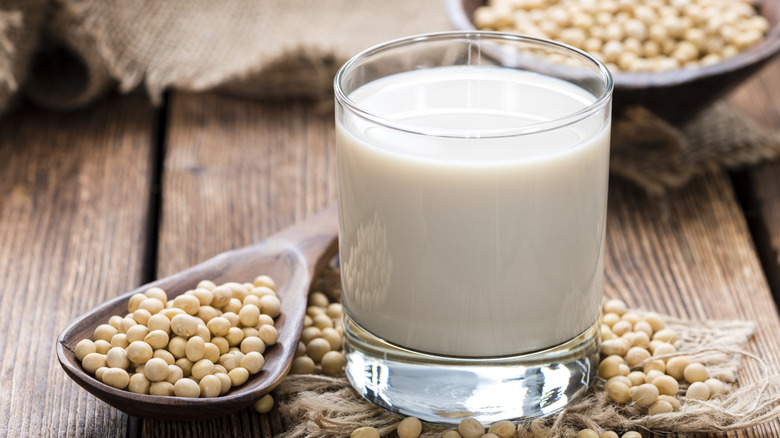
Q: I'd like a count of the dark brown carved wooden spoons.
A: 1